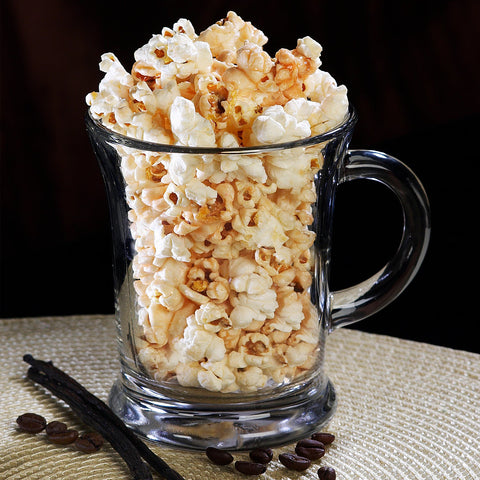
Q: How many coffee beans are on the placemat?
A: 11